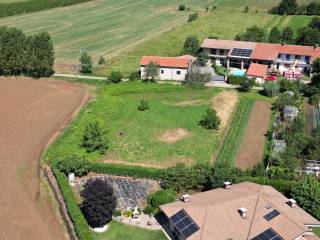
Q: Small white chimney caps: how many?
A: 4